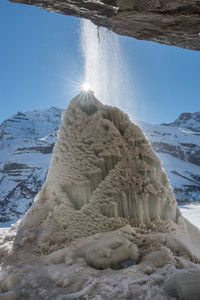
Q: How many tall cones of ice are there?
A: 1